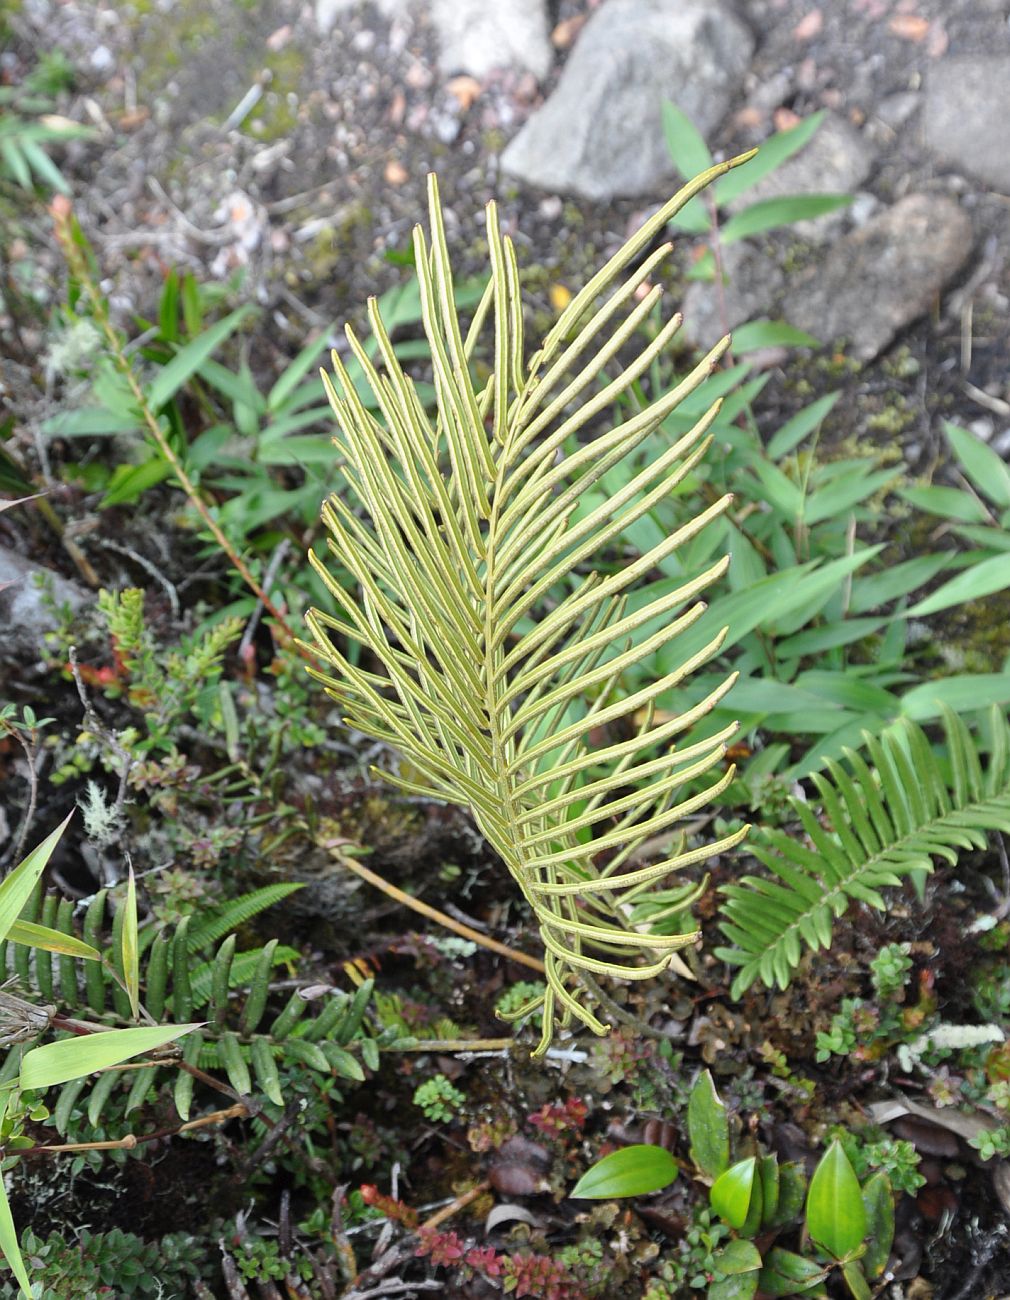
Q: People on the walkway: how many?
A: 0